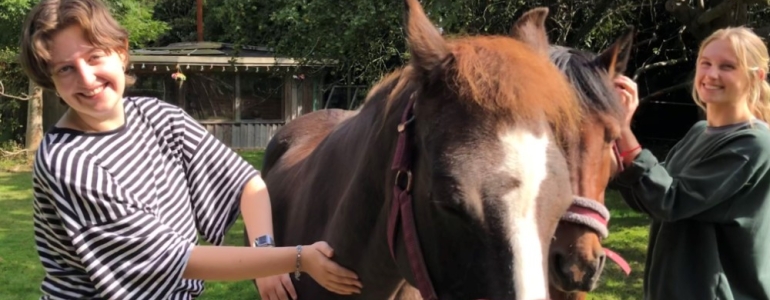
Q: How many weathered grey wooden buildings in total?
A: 1